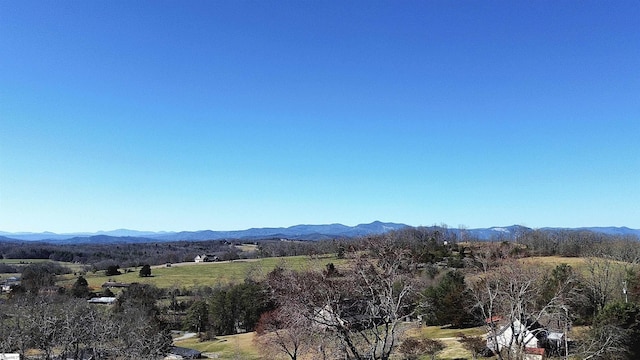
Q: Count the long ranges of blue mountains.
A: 1